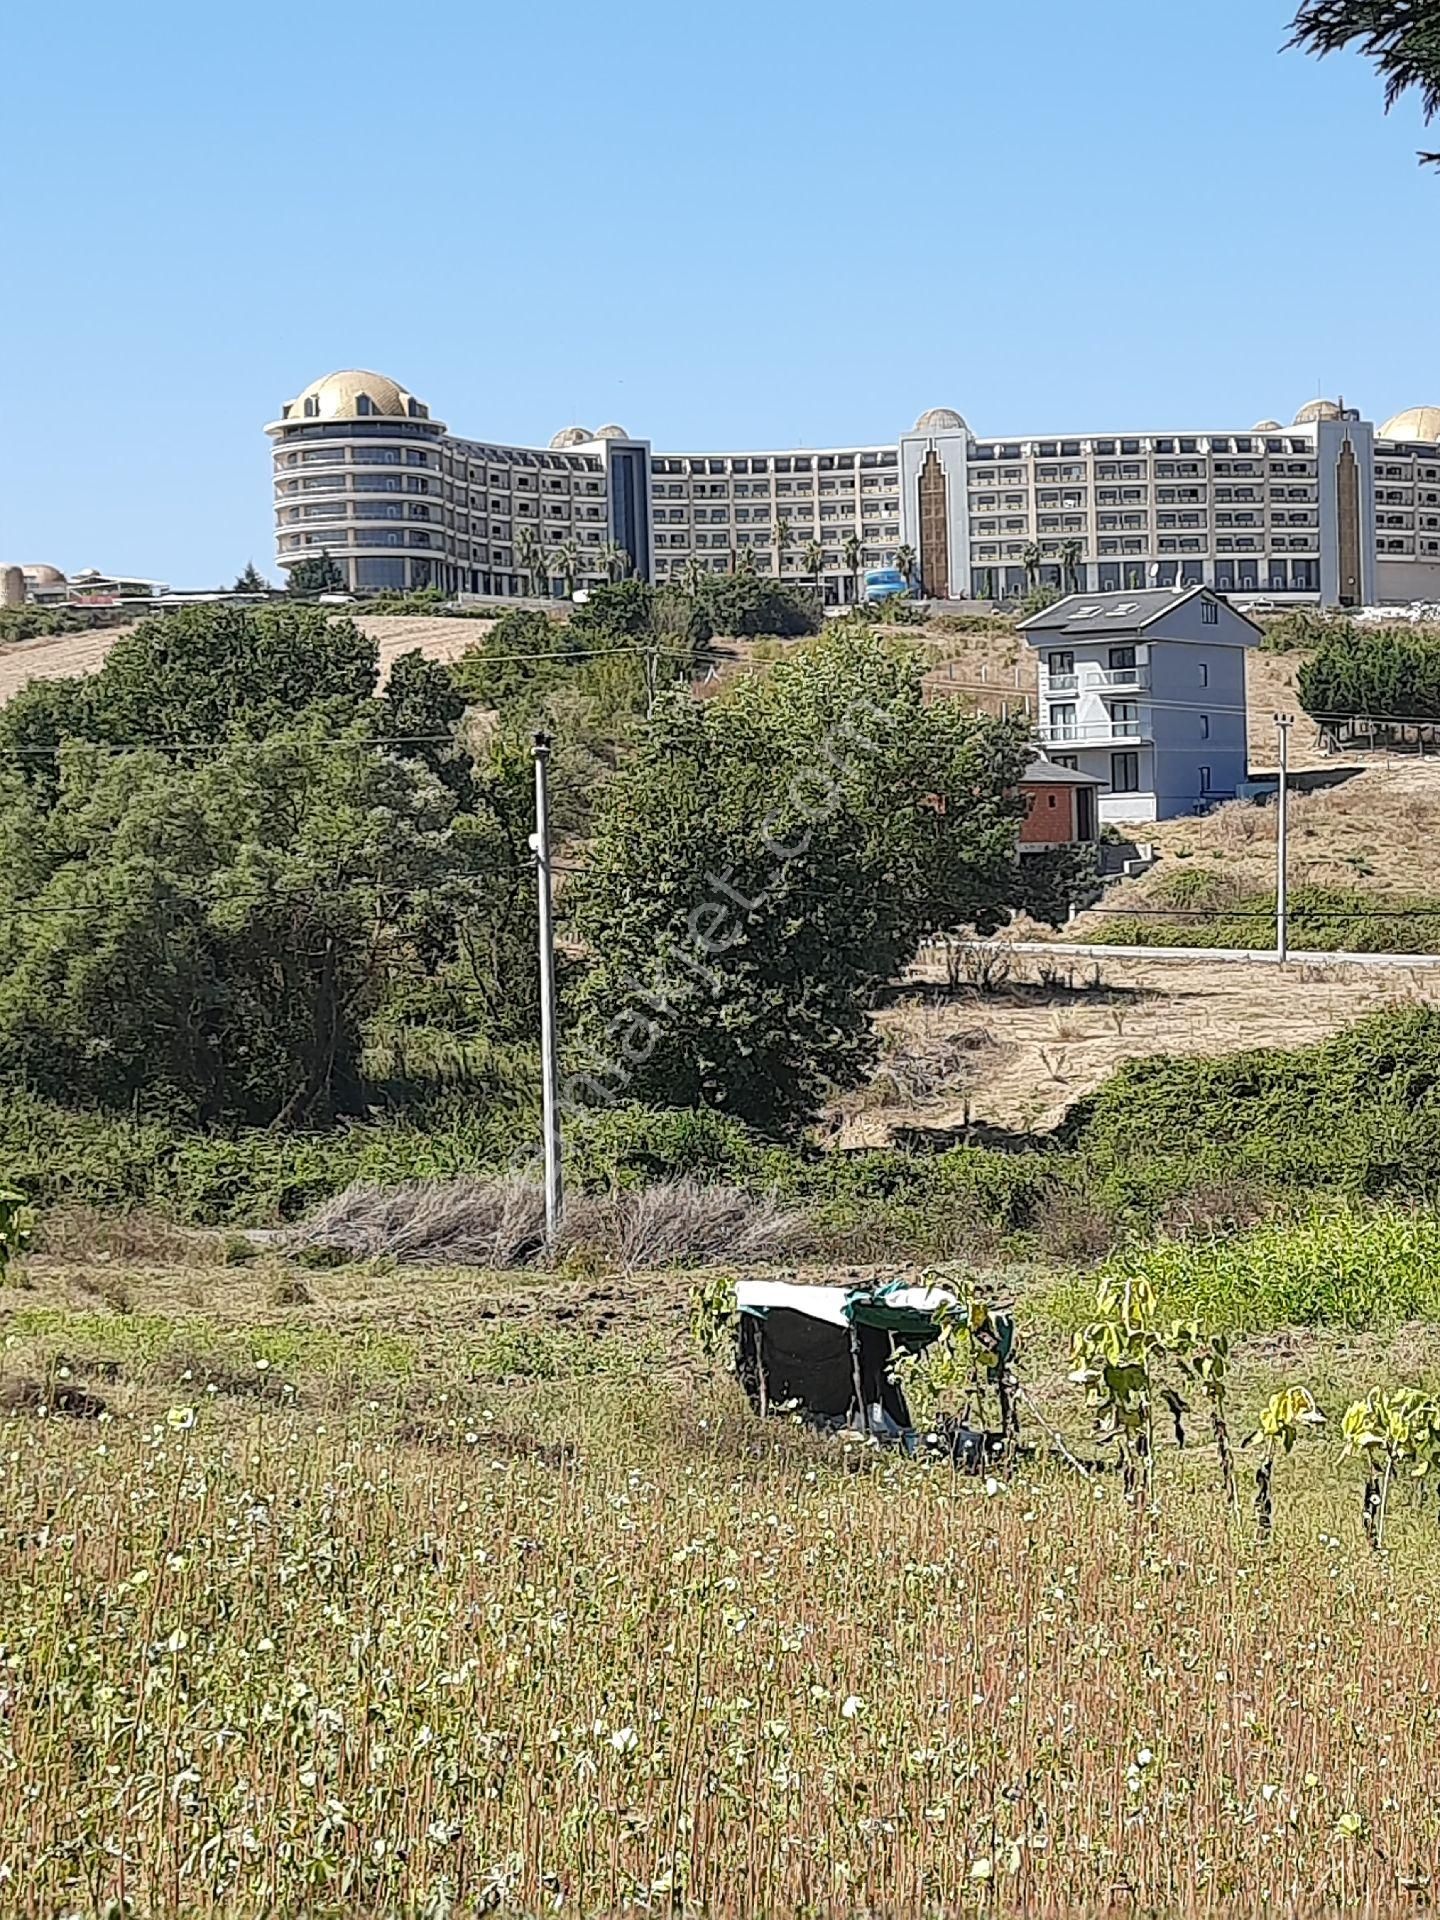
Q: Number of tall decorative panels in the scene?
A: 2